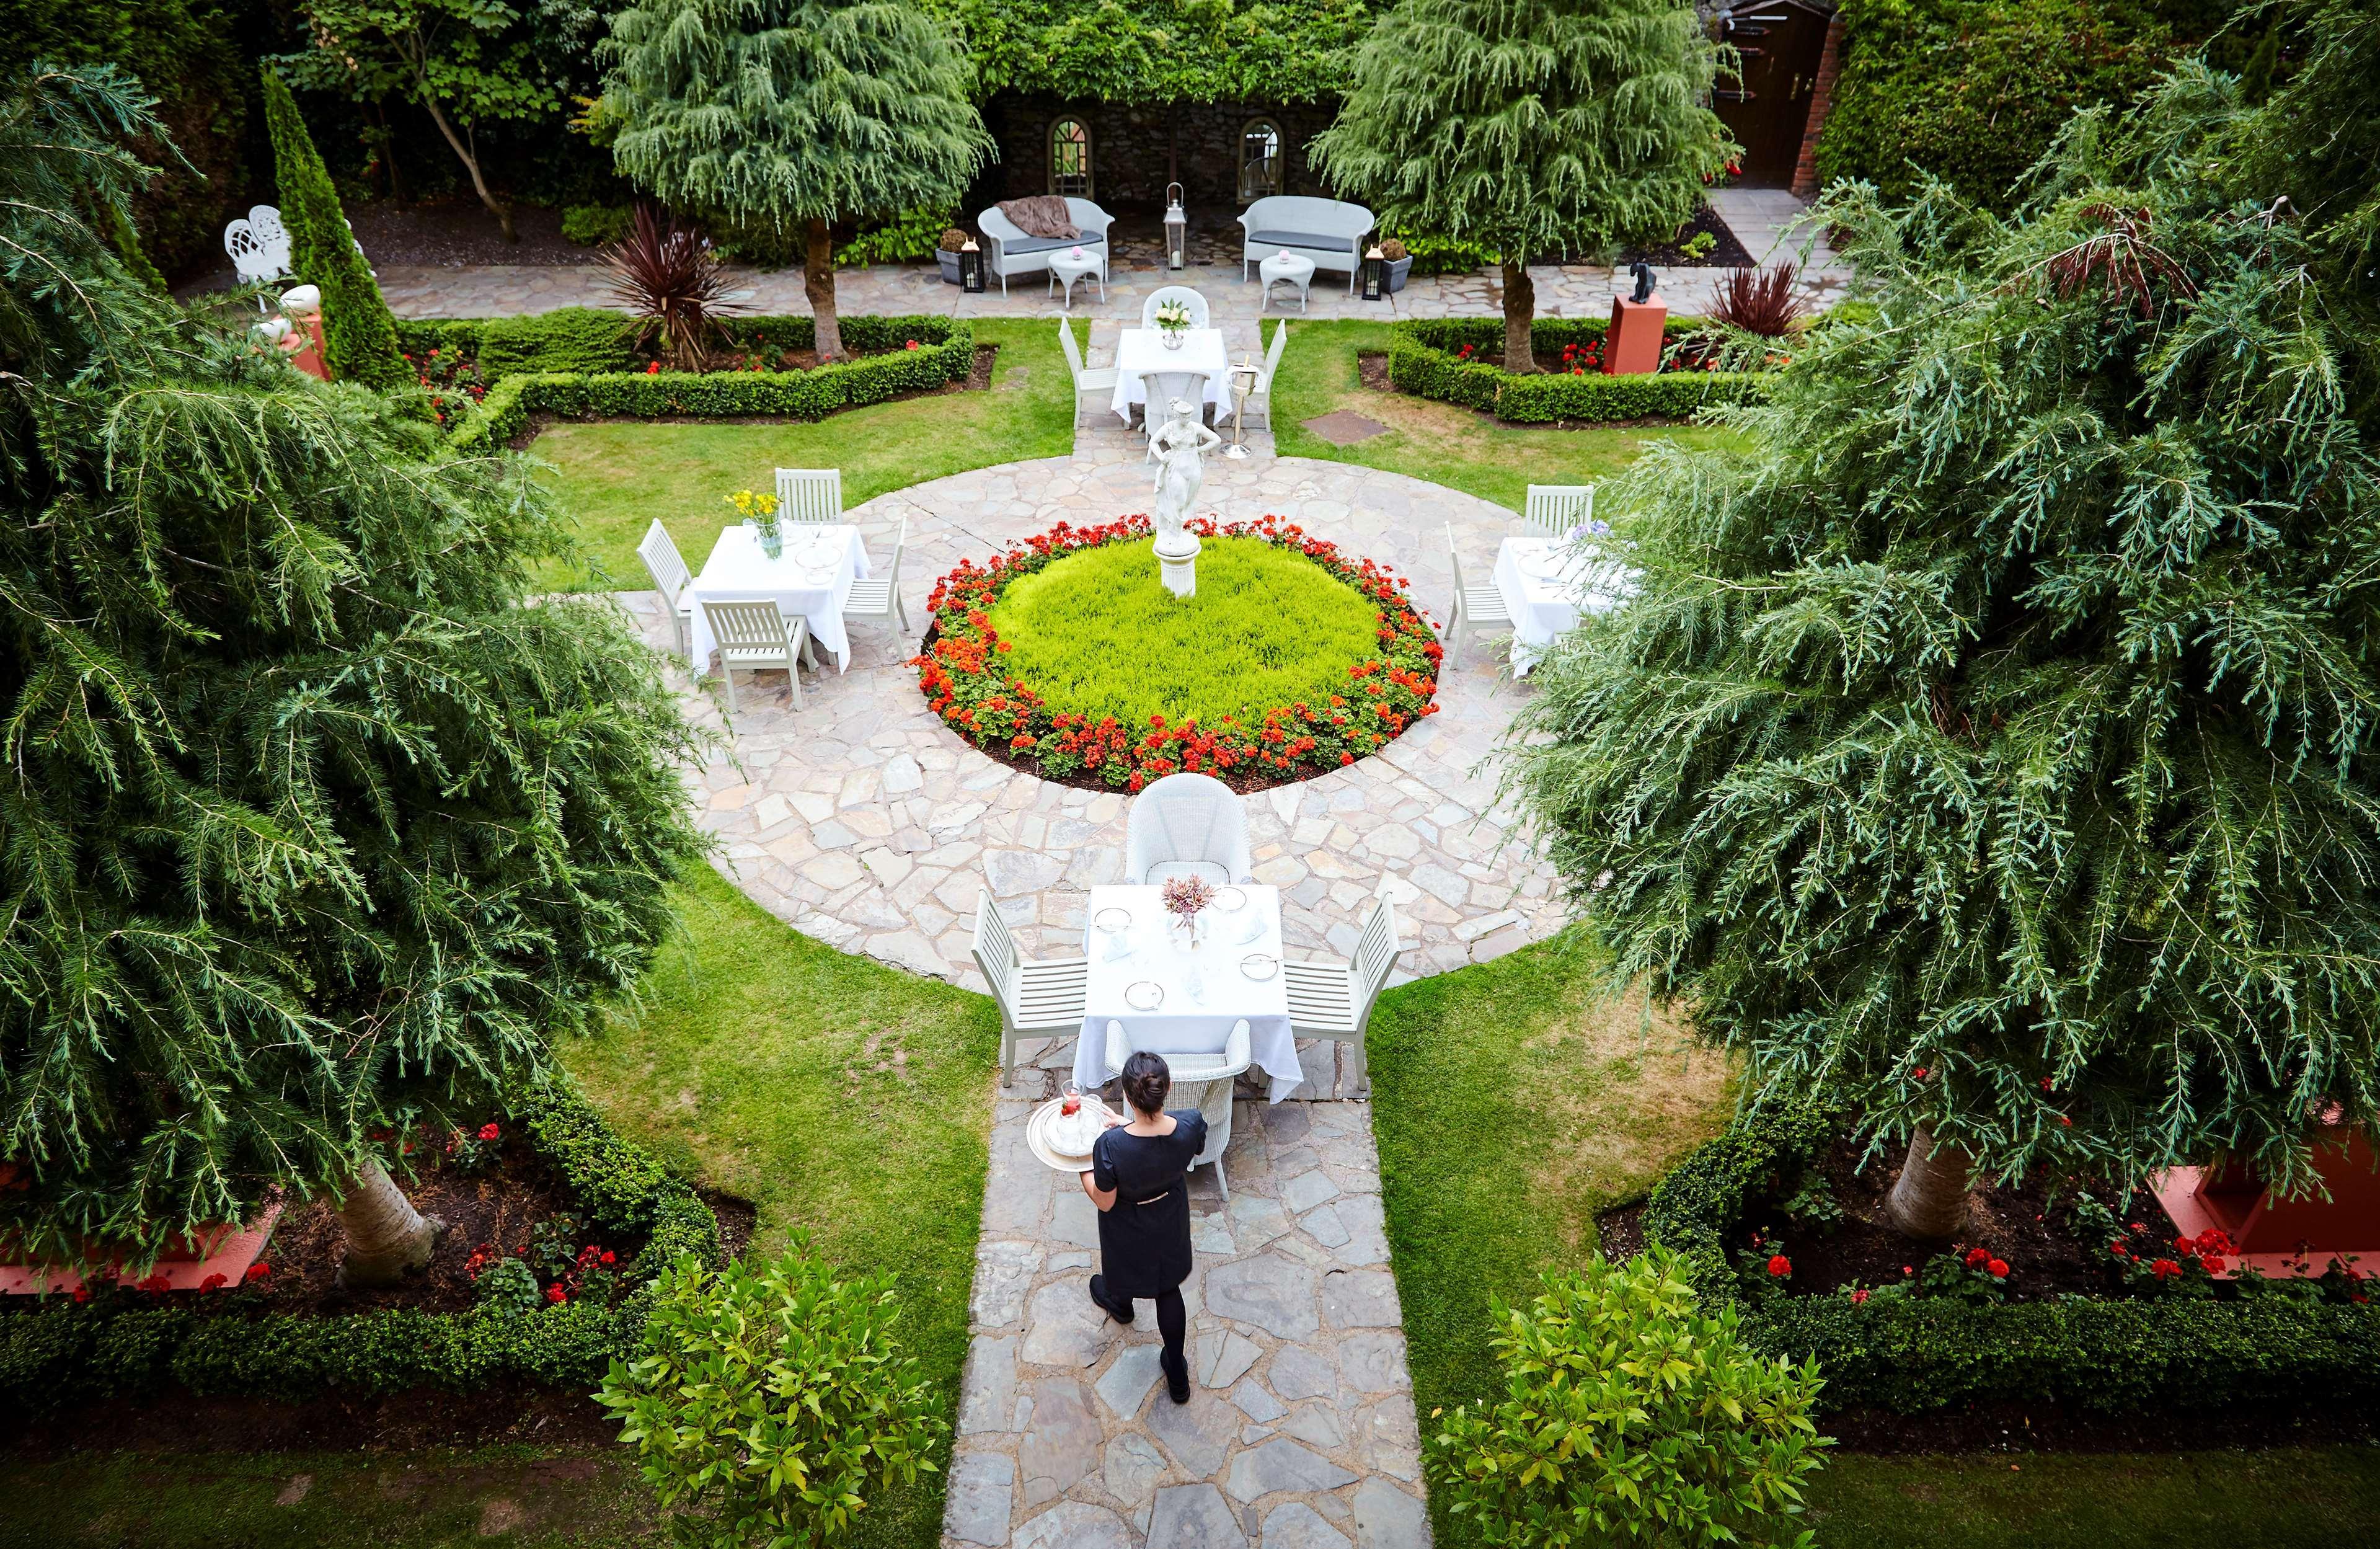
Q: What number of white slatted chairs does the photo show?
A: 10